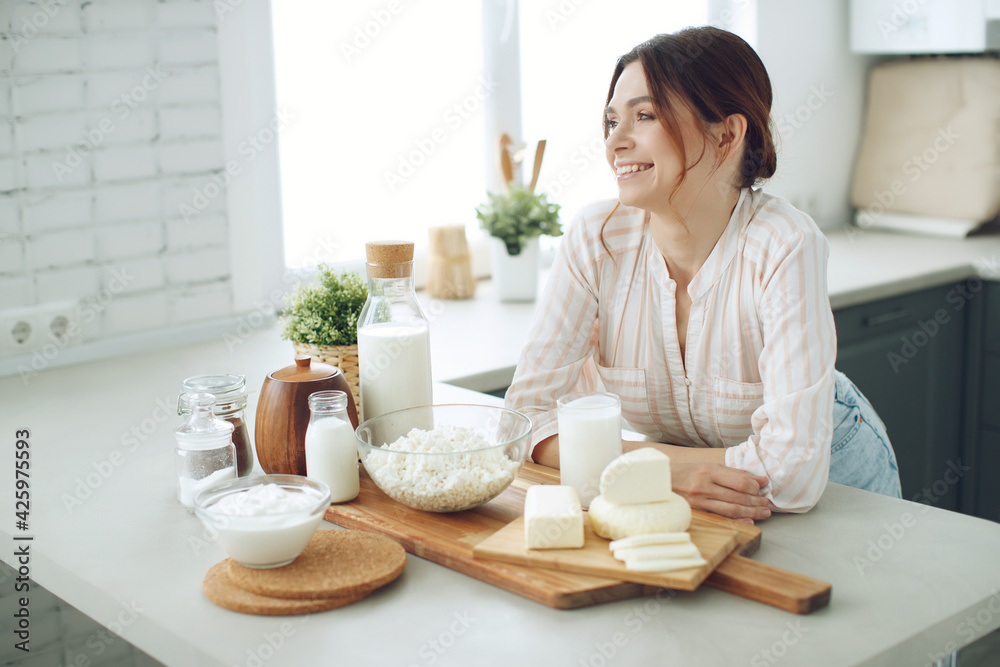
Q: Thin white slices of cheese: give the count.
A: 3